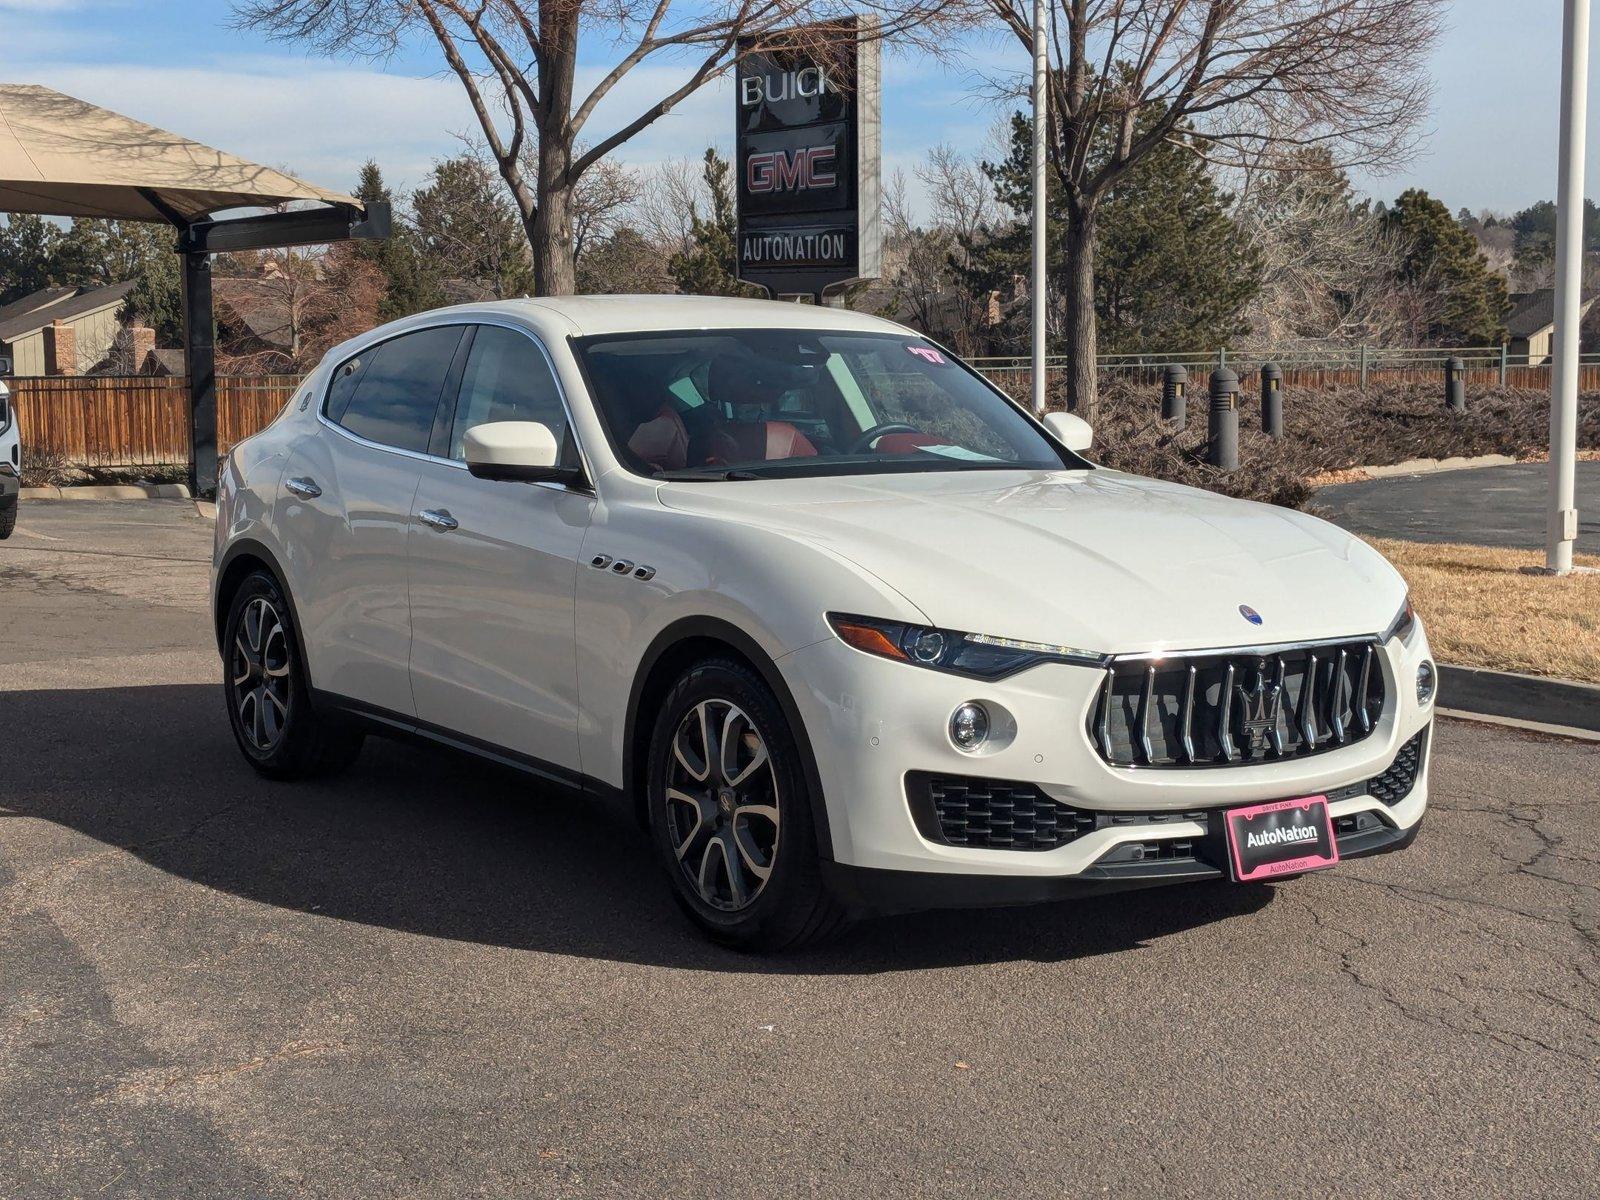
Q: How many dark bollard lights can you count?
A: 4